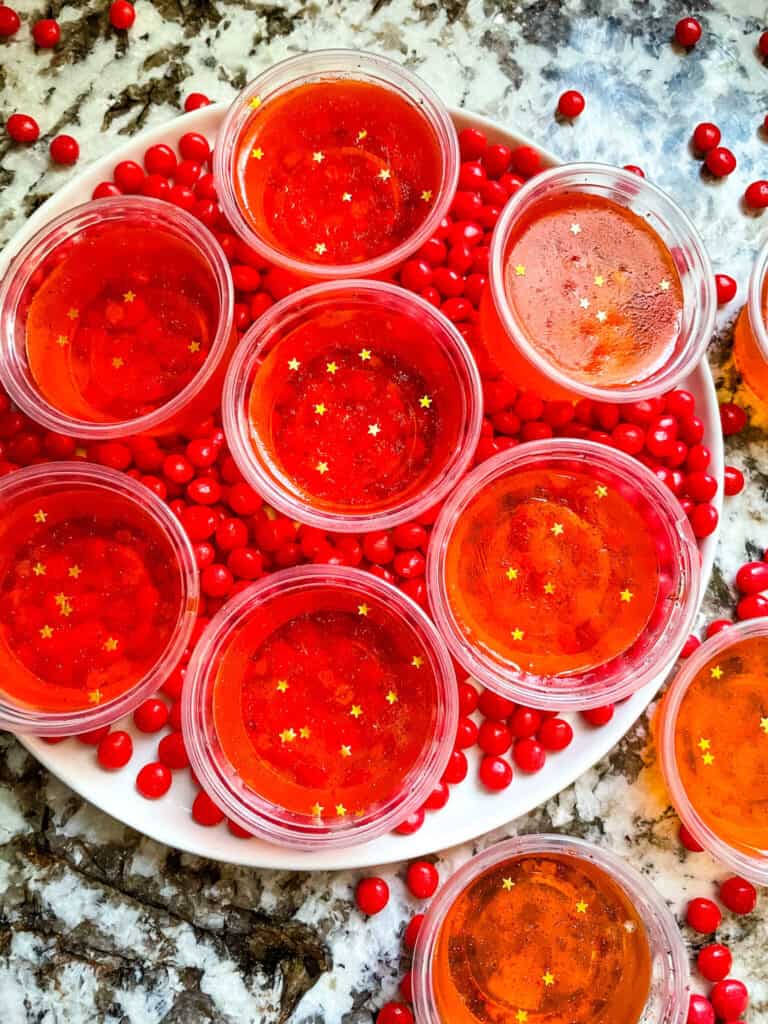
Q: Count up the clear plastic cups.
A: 10